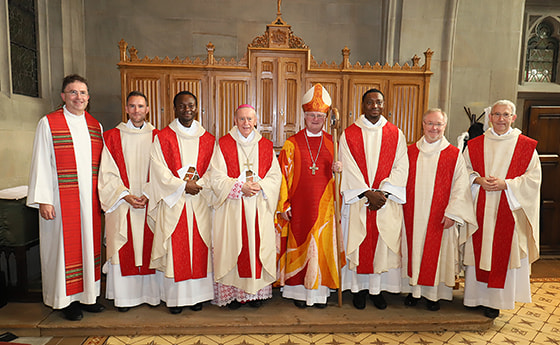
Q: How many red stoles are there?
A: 7